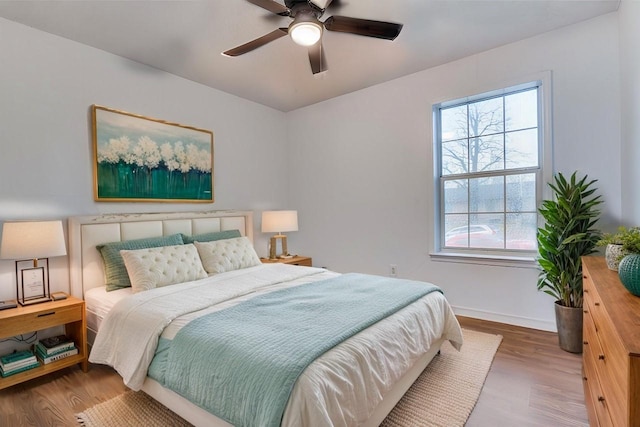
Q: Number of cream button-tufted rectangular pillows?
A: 2